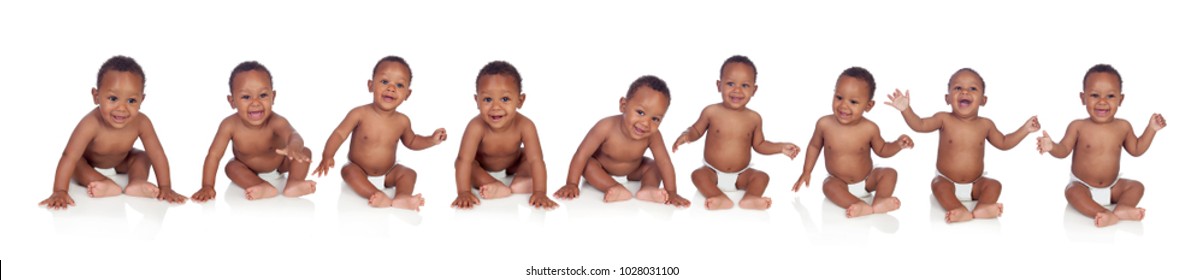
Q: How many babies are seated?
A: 9